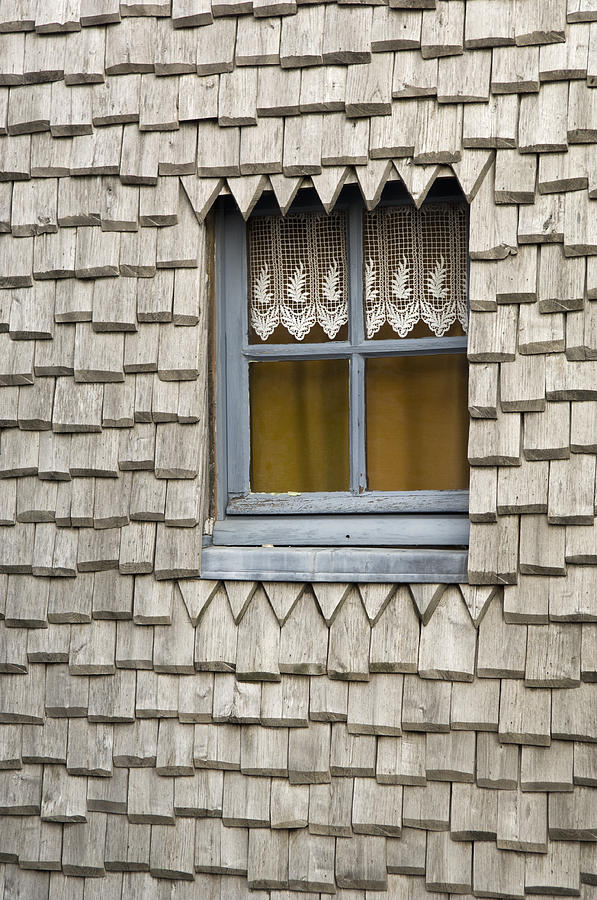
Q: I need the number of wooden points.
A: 14